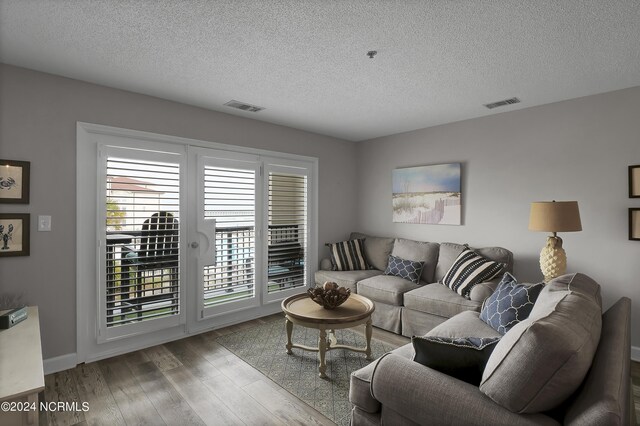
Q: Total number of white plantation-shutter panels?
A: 3